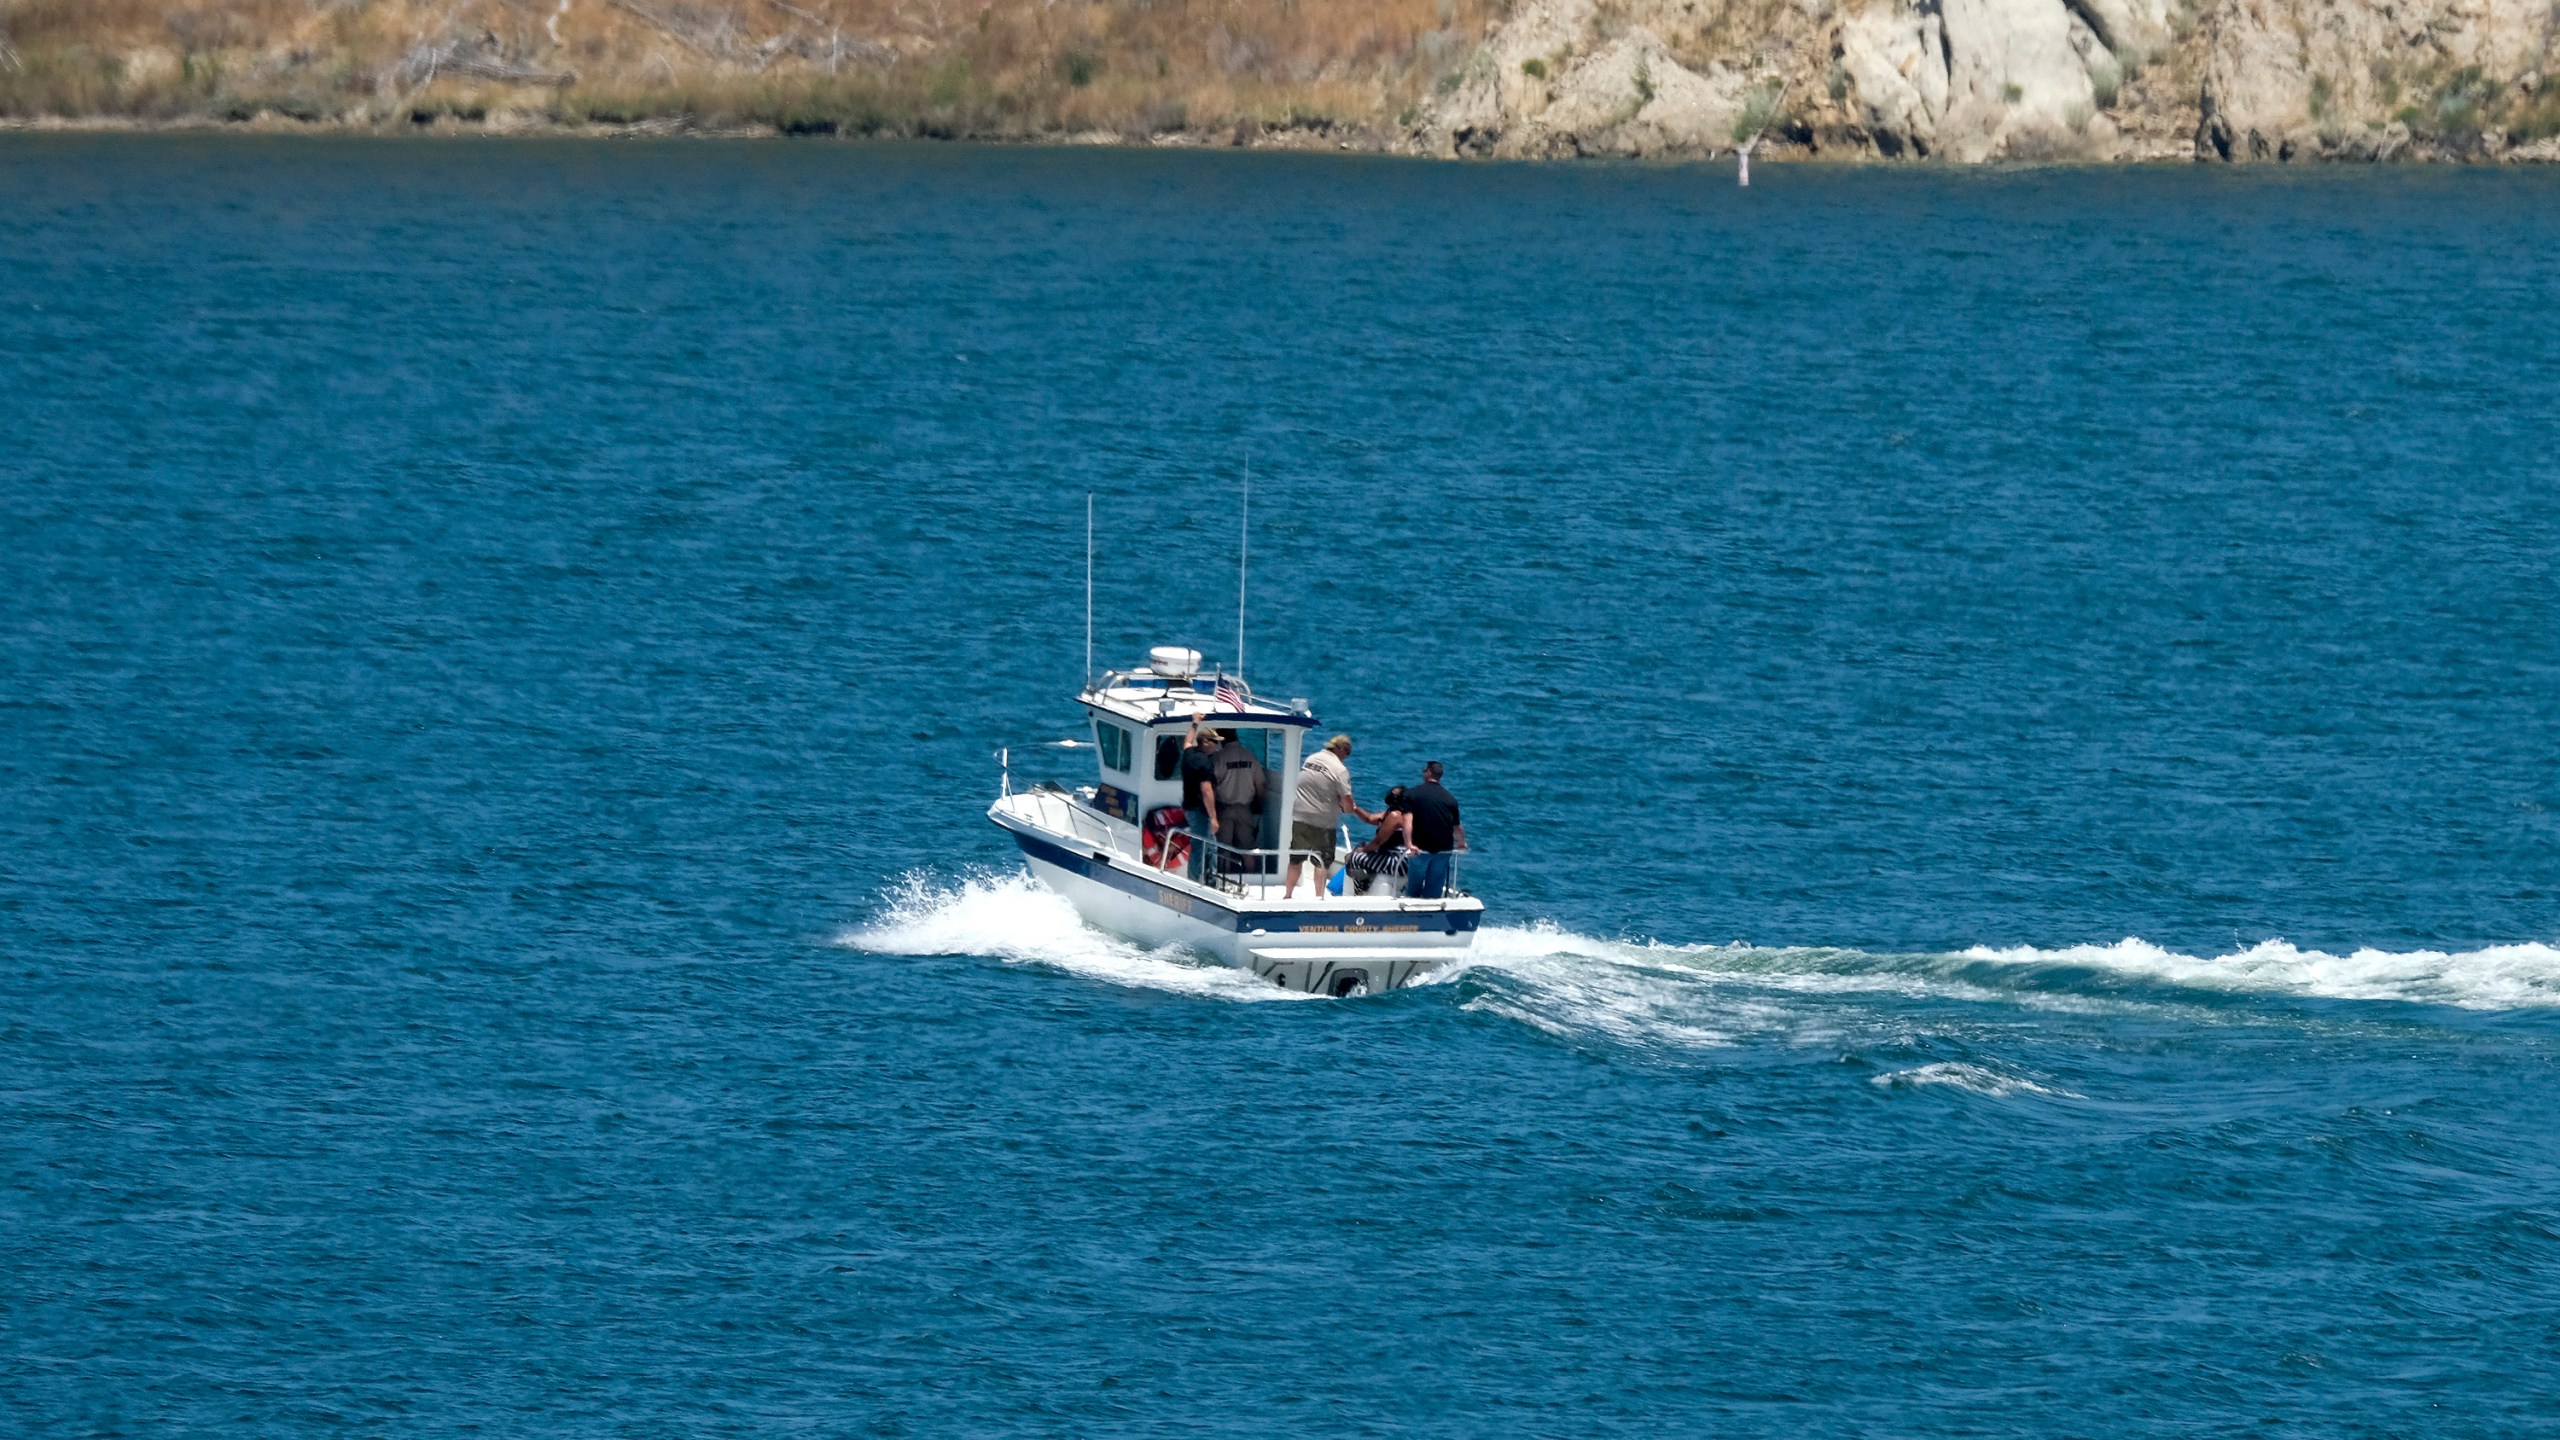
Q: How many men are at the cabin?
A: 2